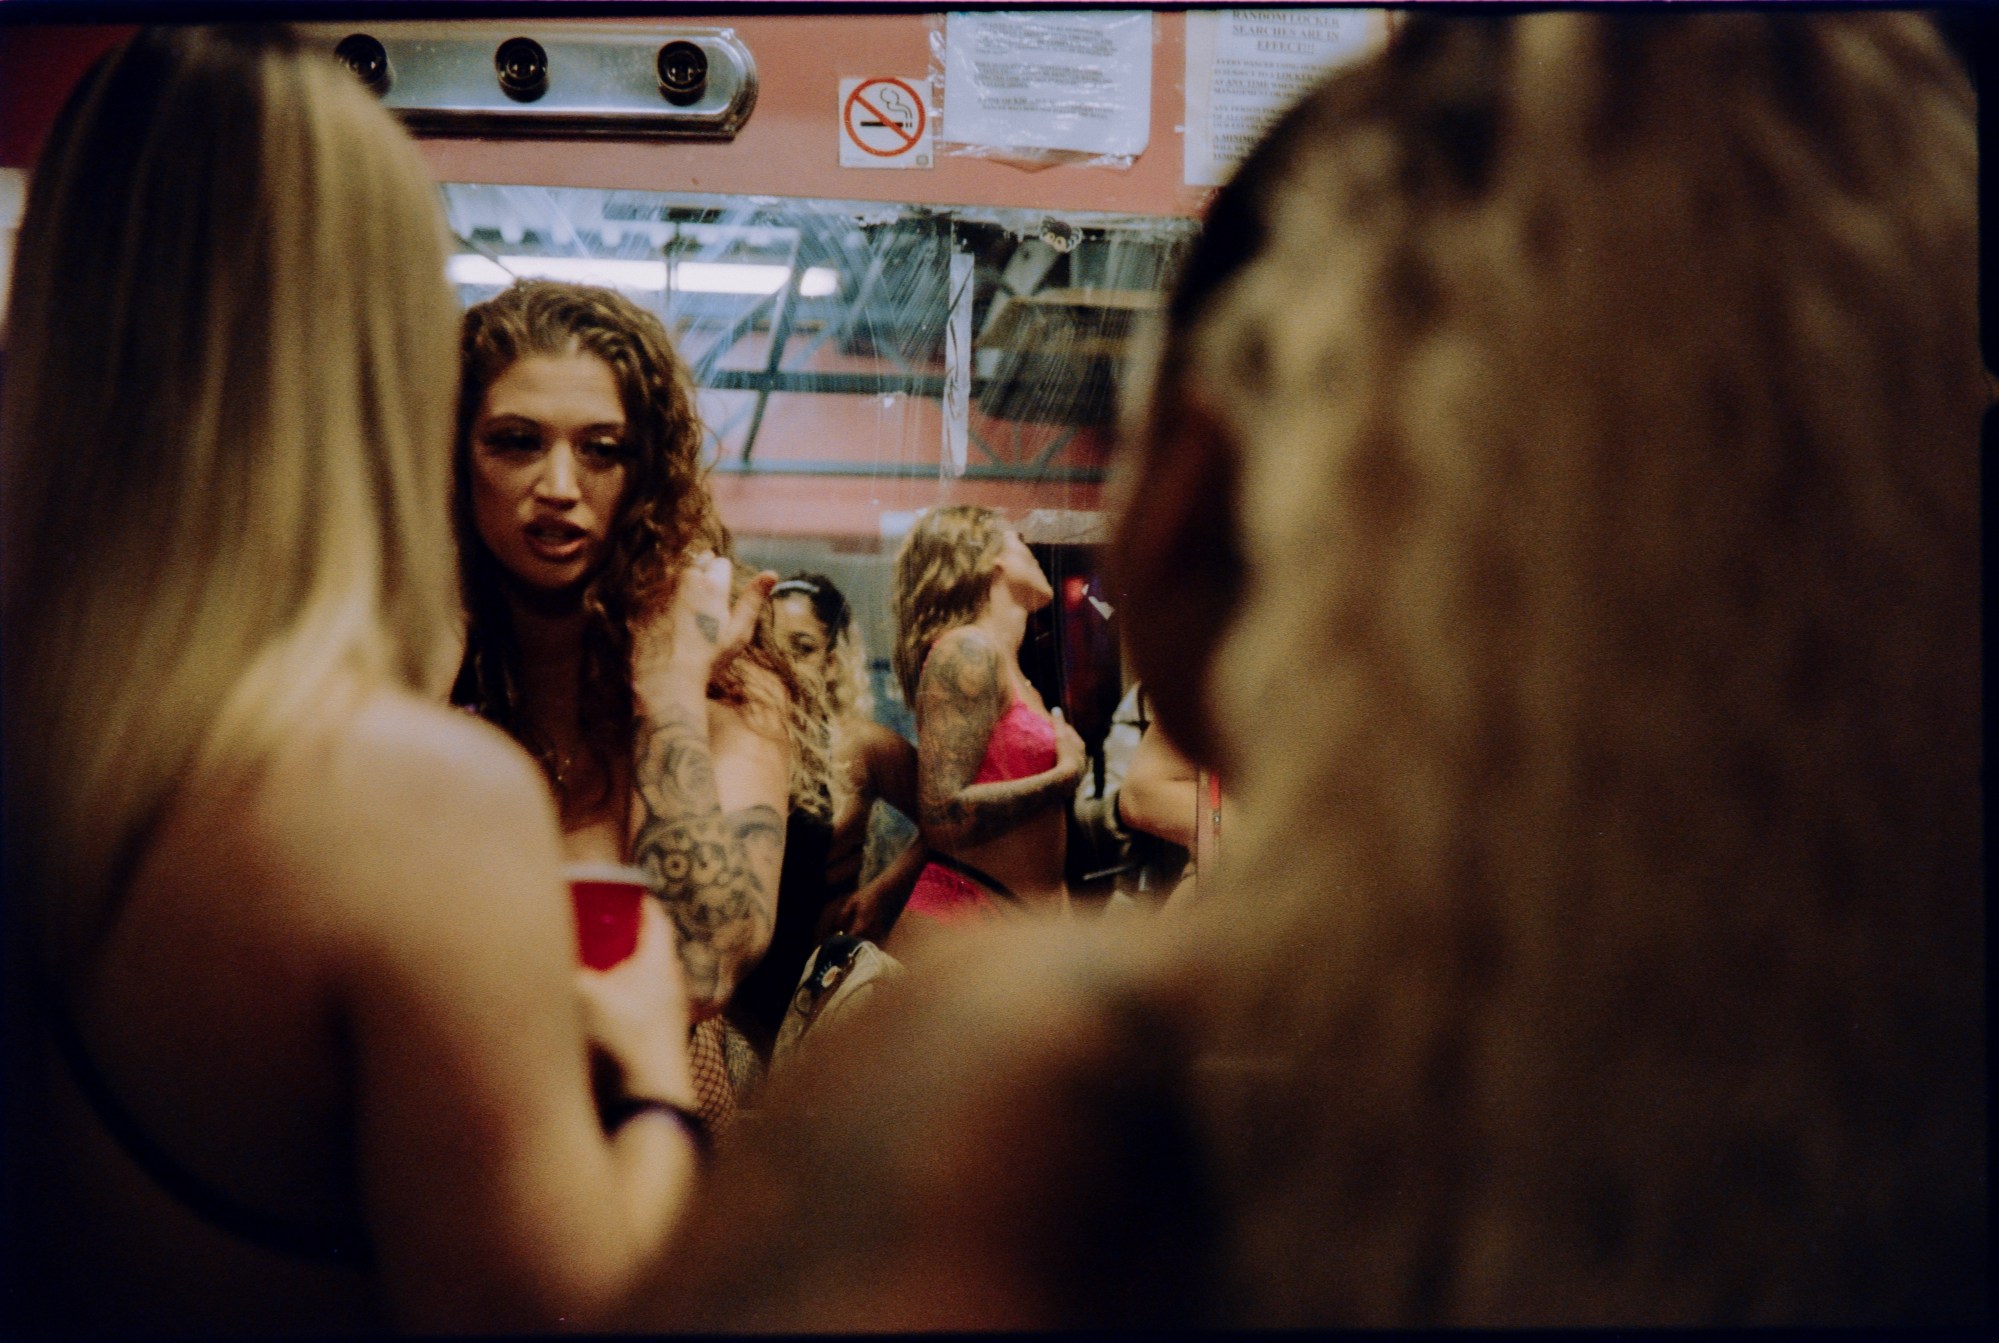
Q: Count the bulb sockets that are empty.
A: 3